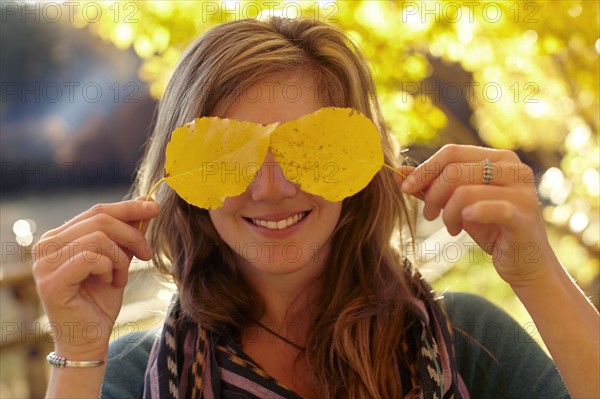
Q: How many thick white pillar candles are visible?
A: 0